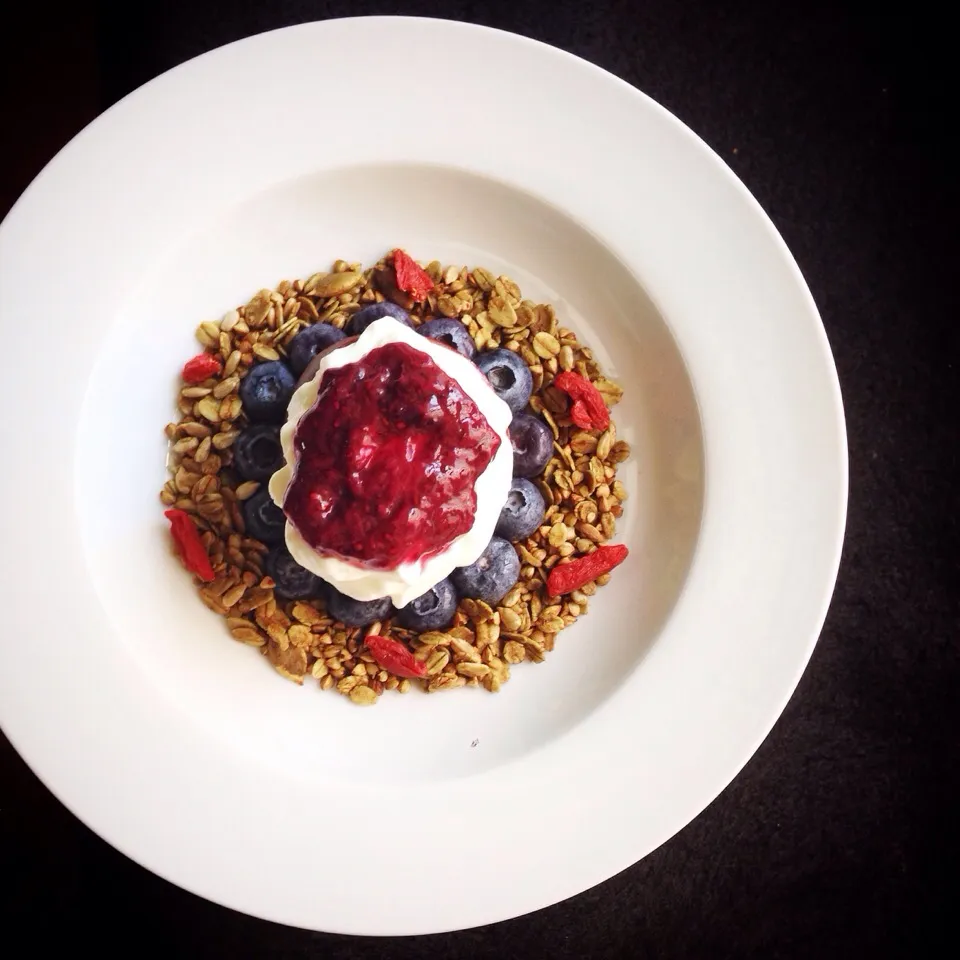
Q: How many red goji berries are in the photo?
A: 6